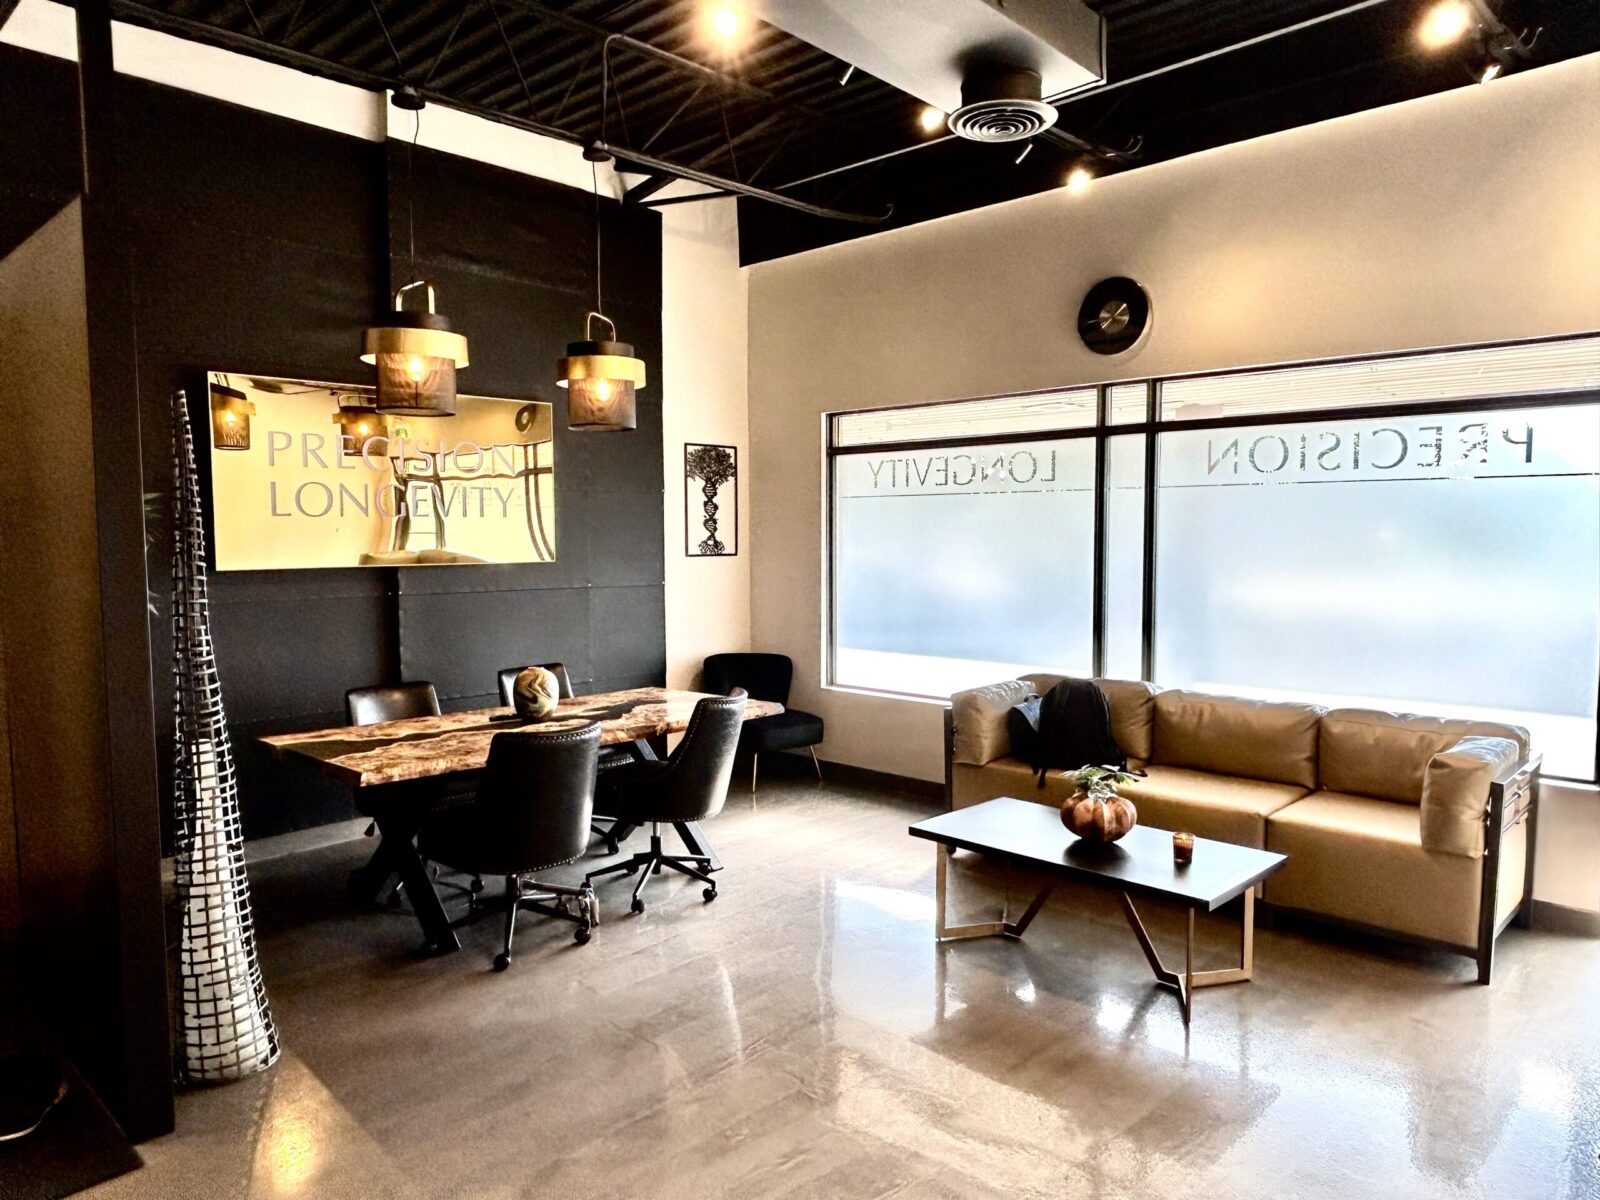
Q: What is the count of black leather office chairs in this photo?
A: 4